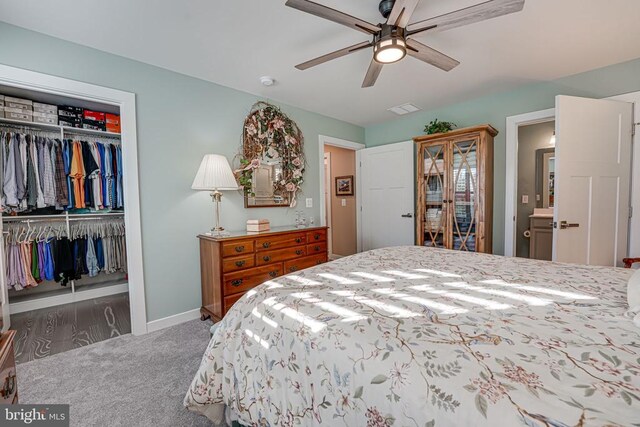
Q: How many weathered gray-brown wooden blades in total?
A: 6